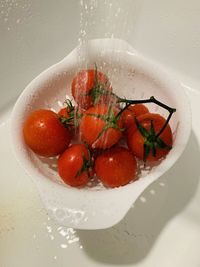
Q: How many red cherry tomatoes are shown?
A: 8